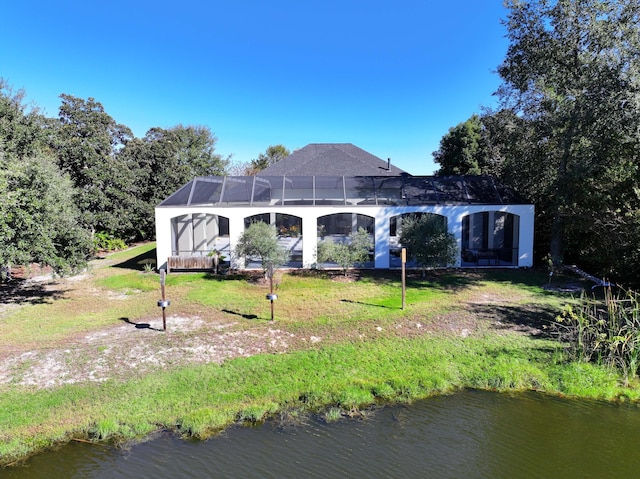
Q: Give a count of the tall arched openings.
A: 5